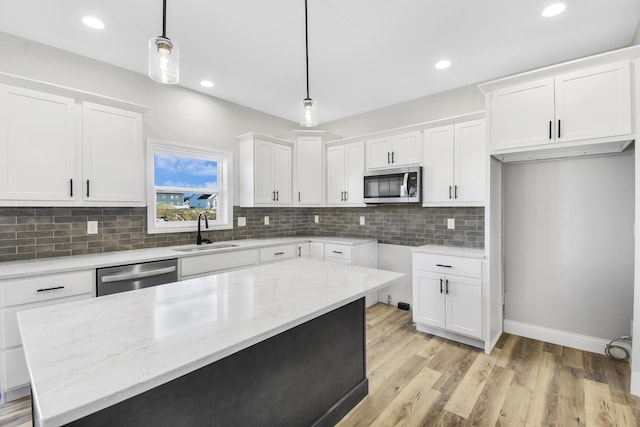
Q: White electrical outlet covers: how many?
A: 6